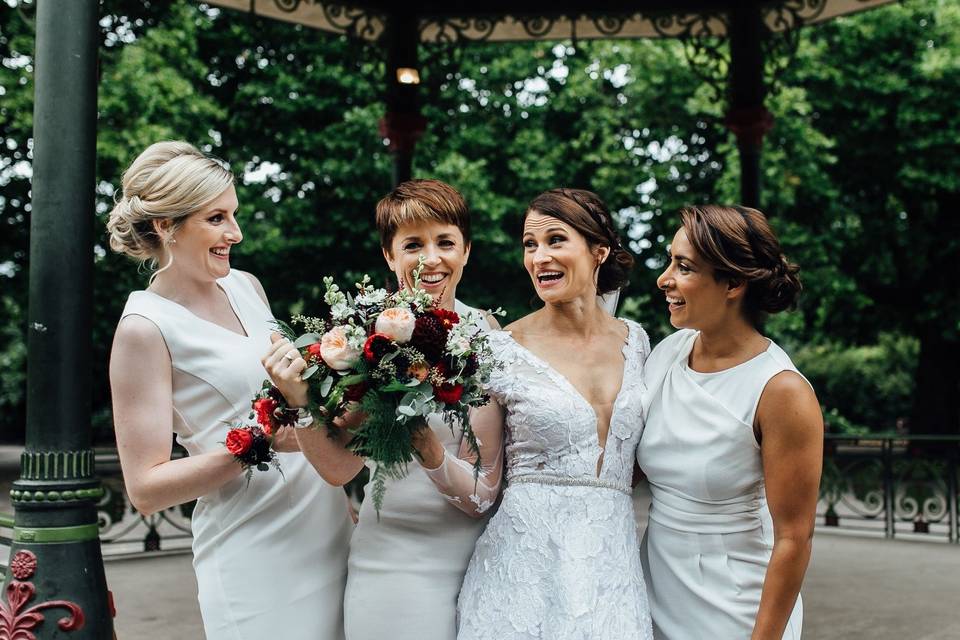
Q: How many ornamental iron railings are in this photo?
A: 2